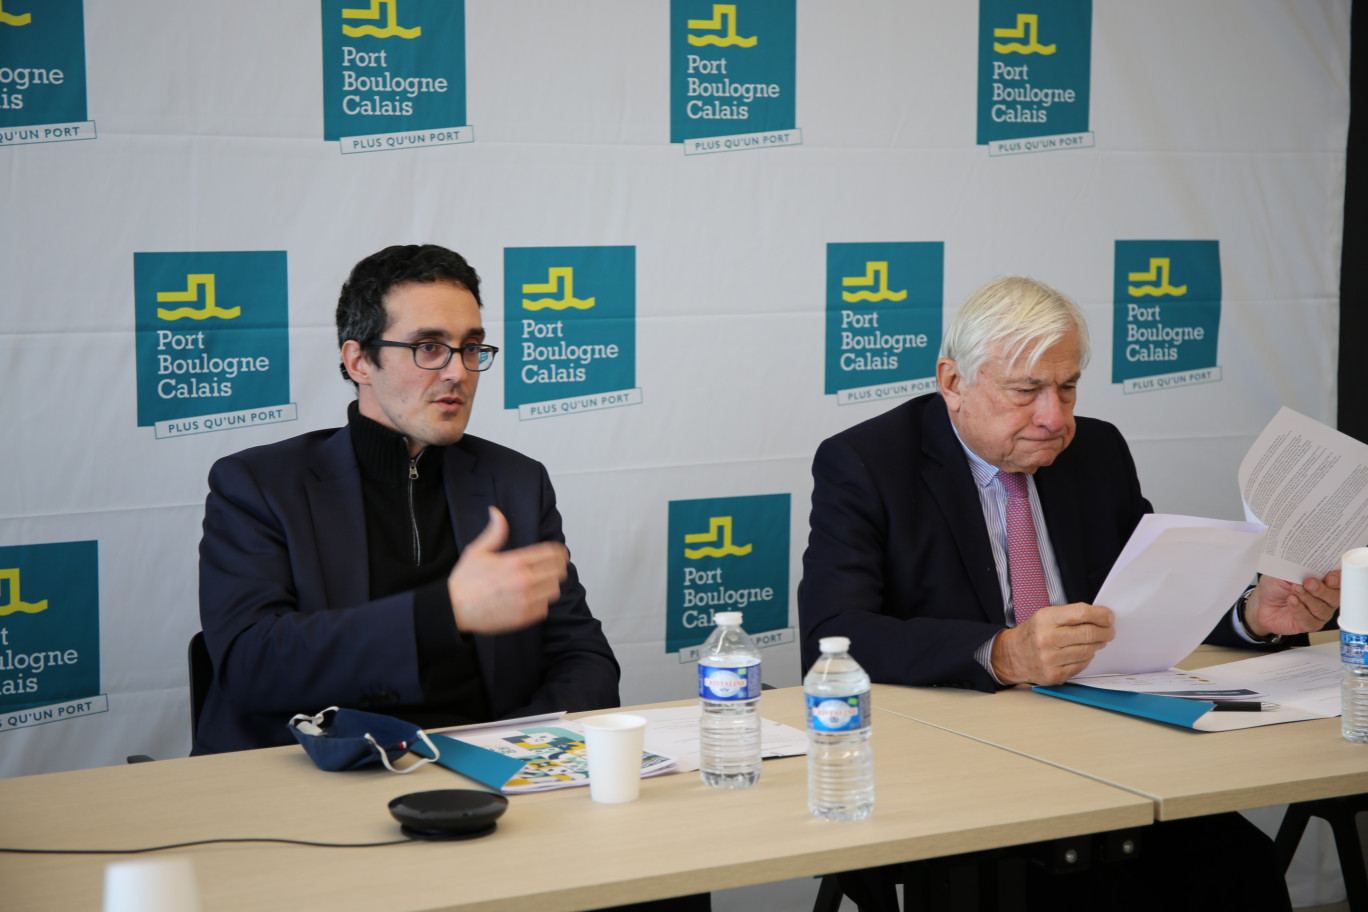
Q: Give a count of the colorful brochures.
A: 1